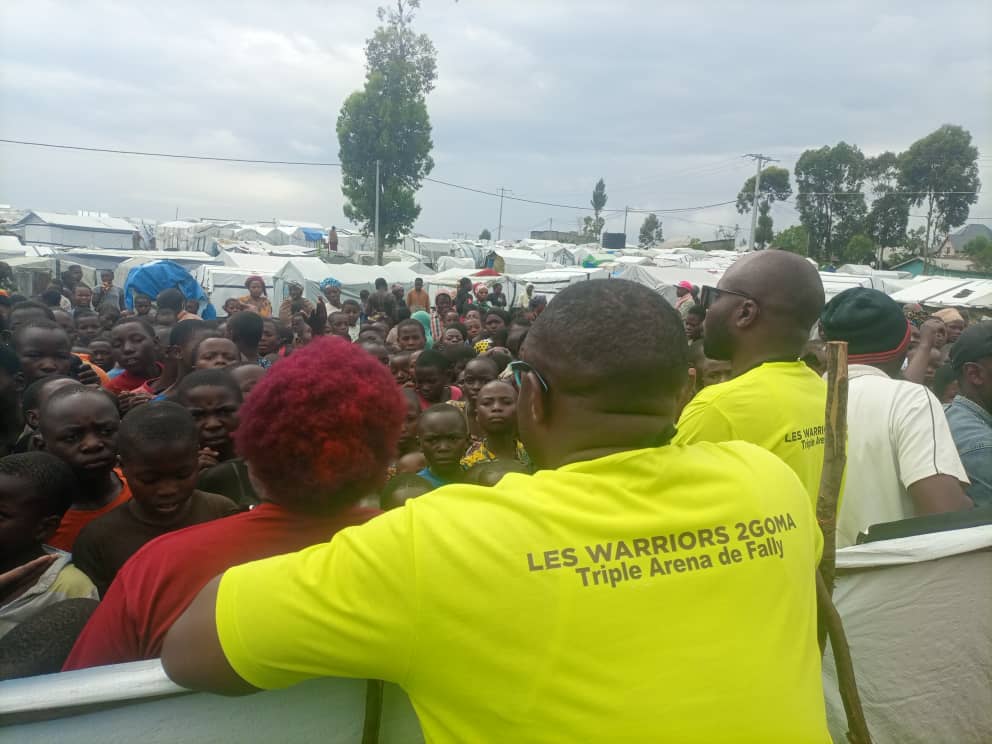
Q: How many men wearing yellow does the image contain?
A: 2